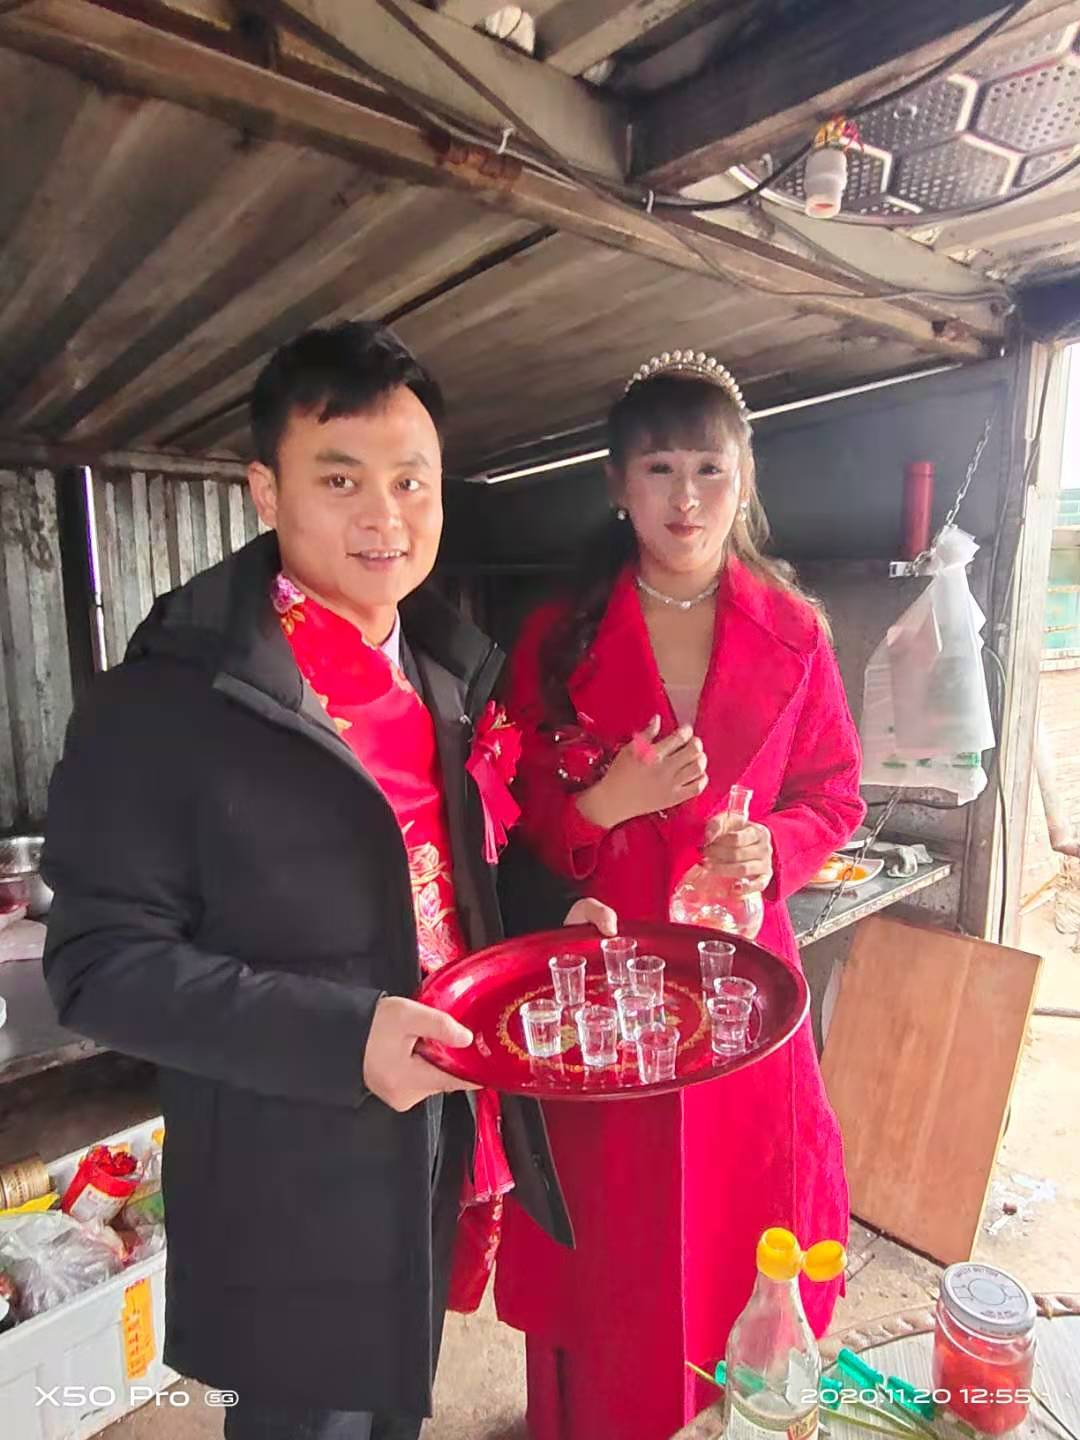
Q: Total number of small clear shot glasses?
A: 10